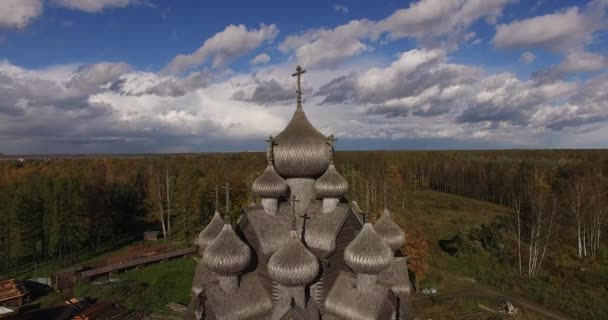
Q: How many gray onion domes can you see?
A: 8